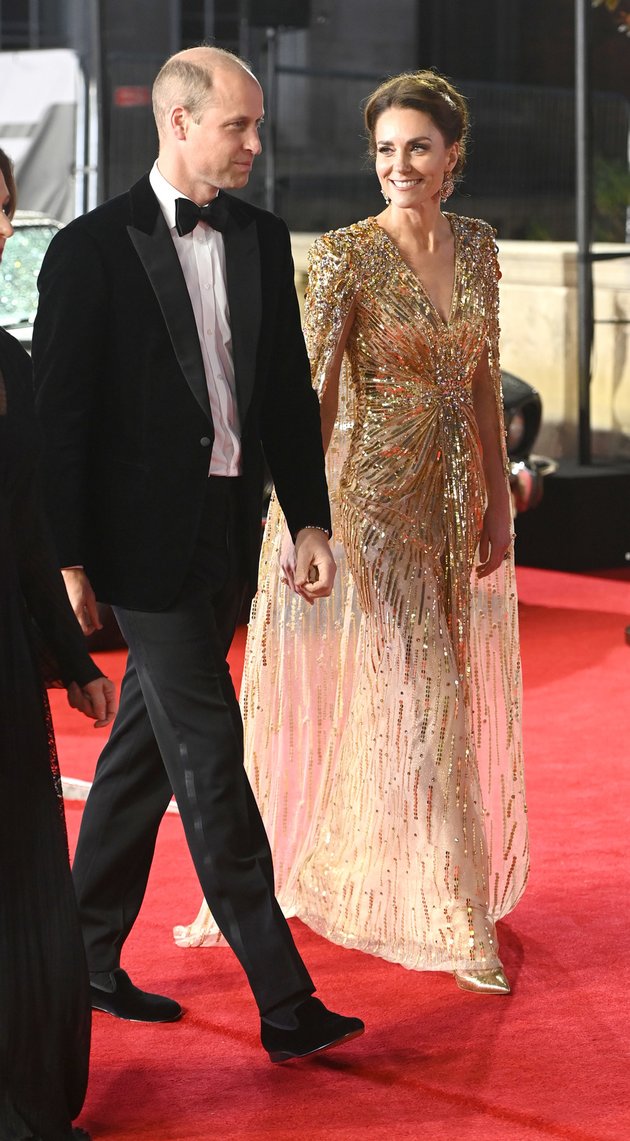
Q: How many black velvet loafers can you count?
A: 2